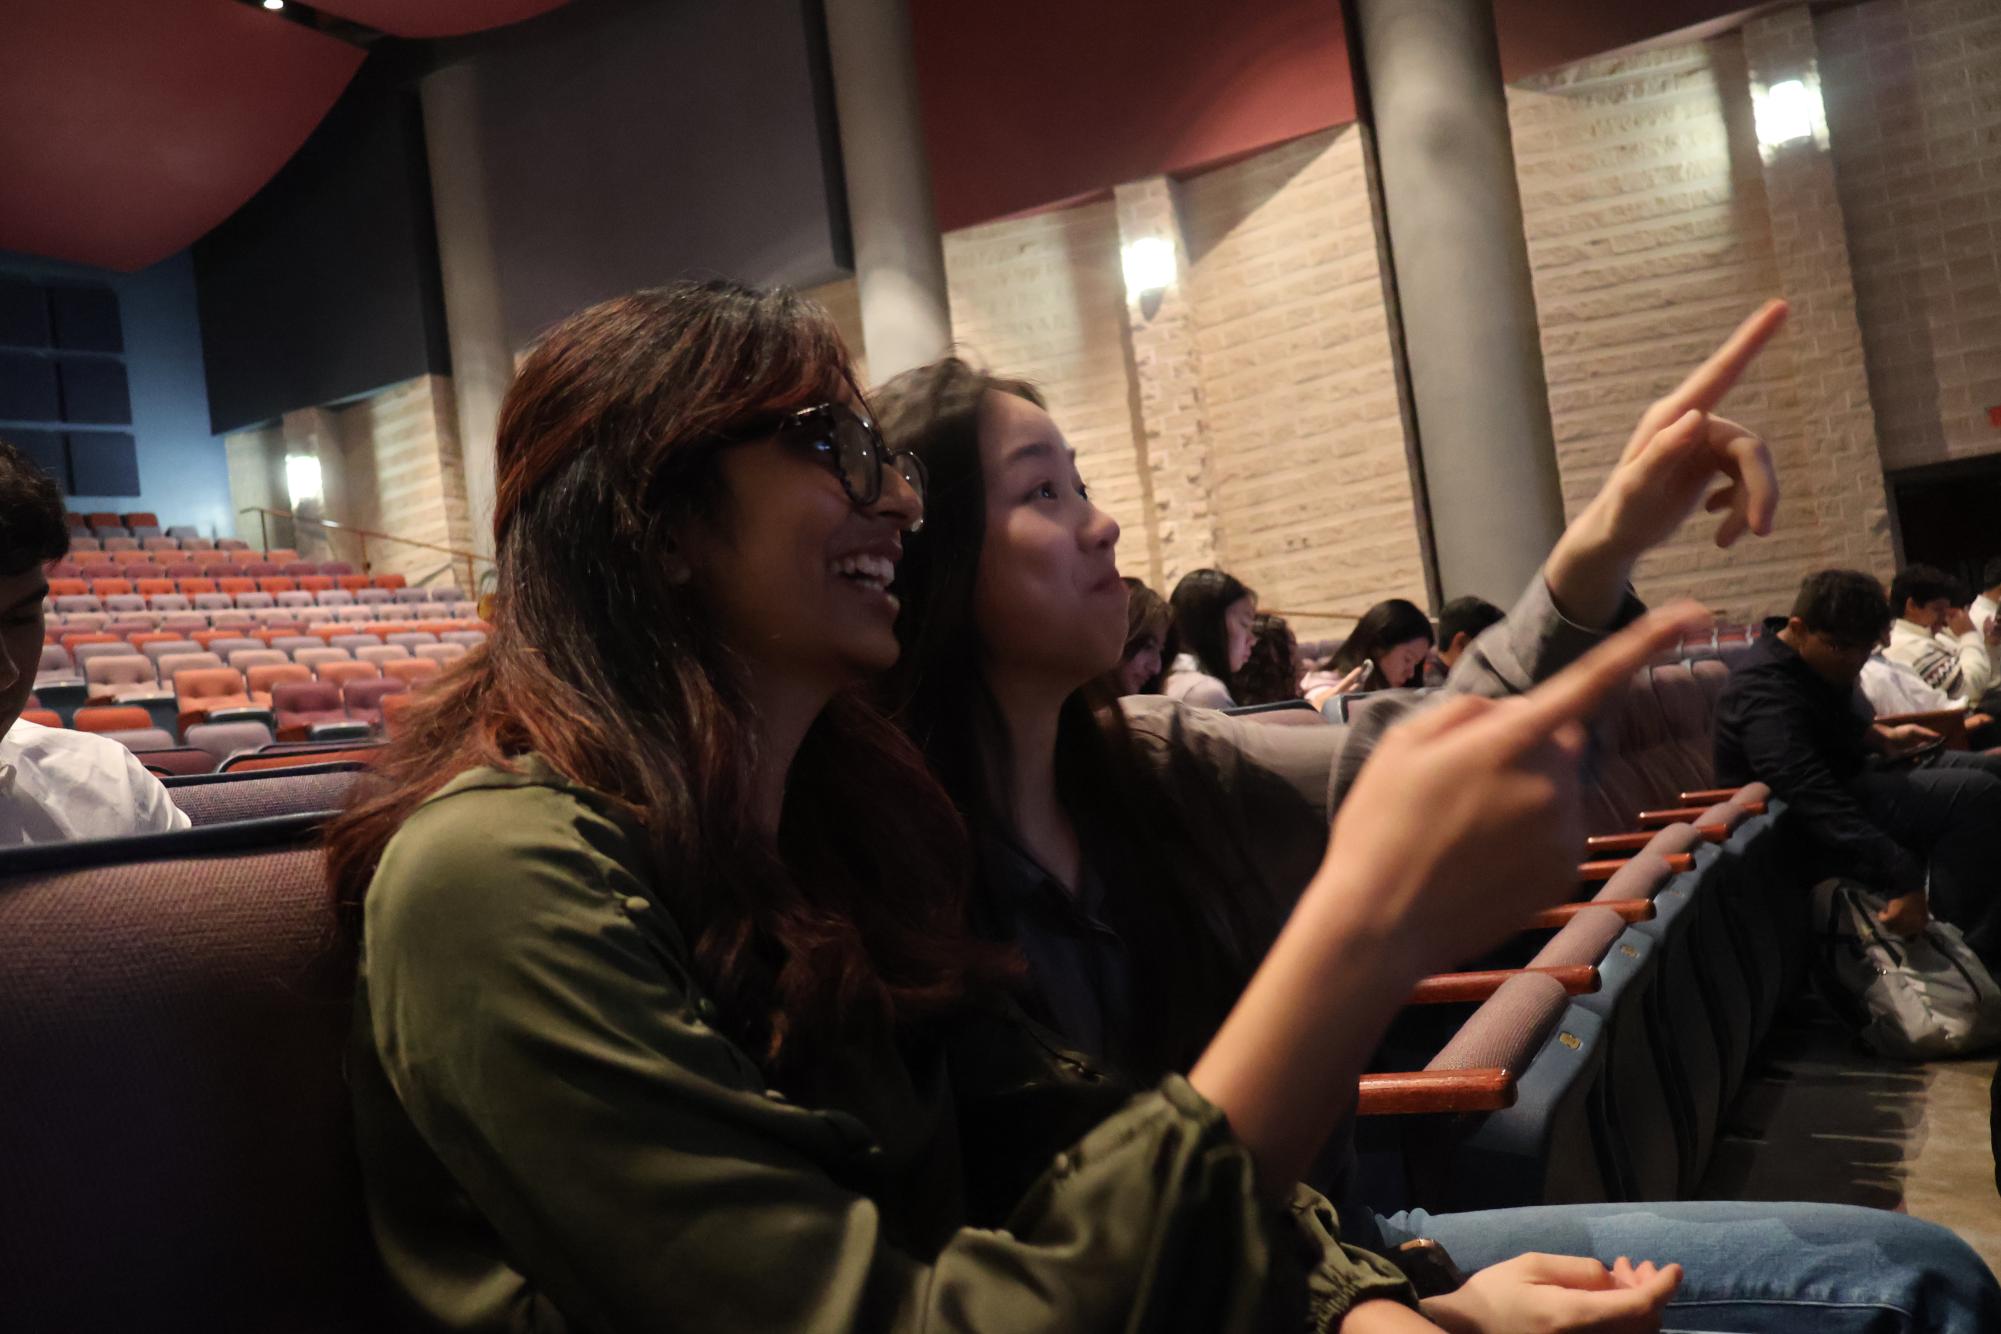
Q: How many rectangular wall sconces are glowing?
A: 3